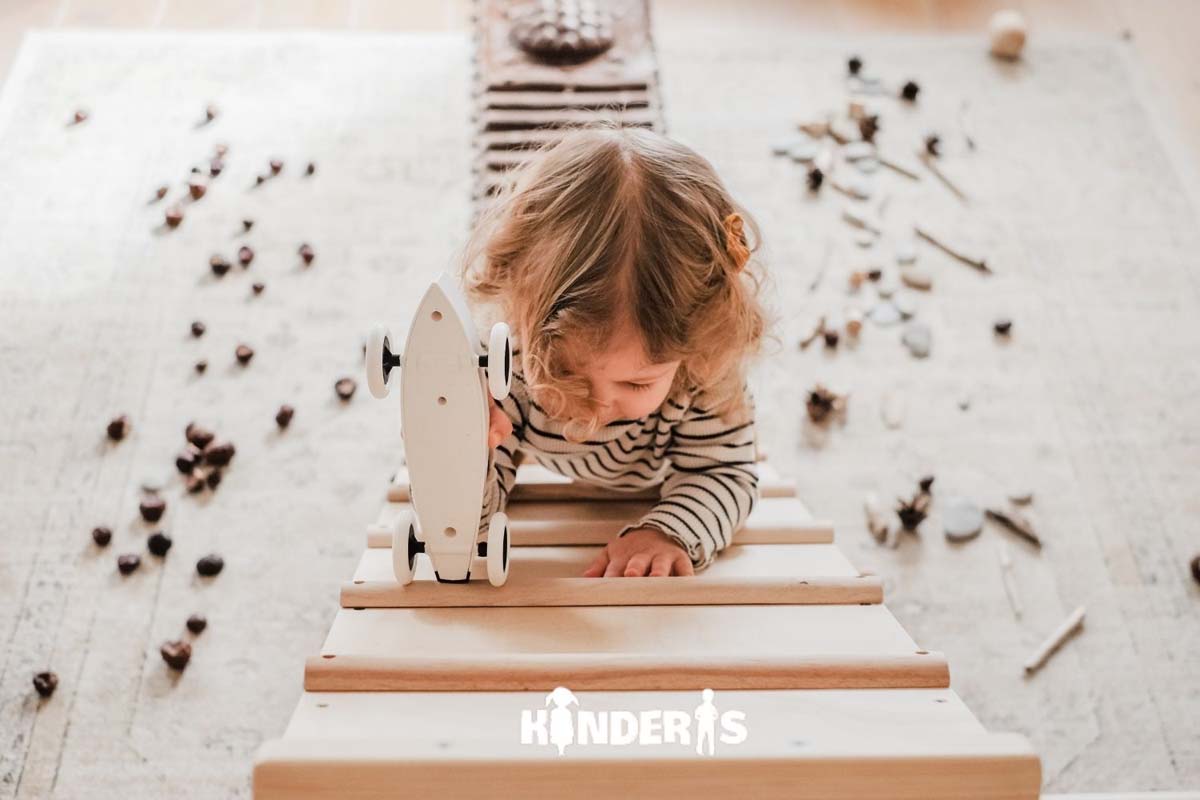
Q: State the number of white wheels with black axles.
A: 4